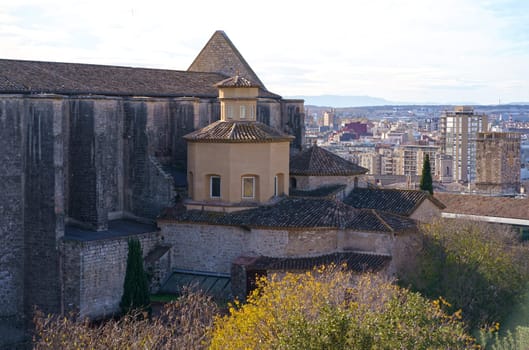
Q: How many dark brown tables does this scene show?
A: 0